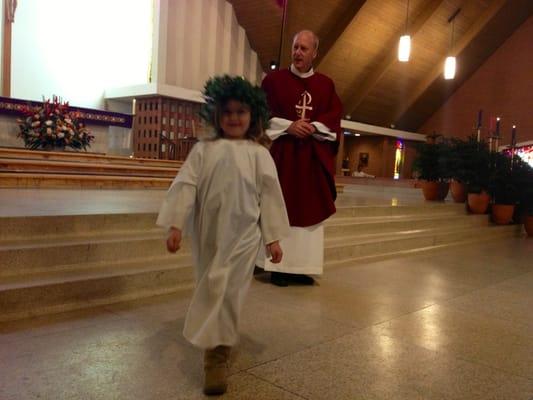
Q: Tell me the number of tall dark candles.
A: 3